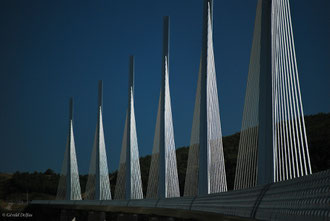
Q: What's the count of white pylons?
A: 6